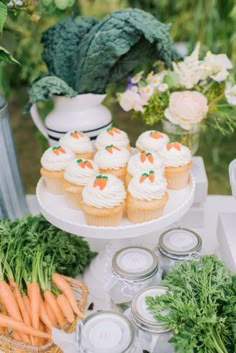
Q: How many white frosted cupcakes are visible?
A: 10